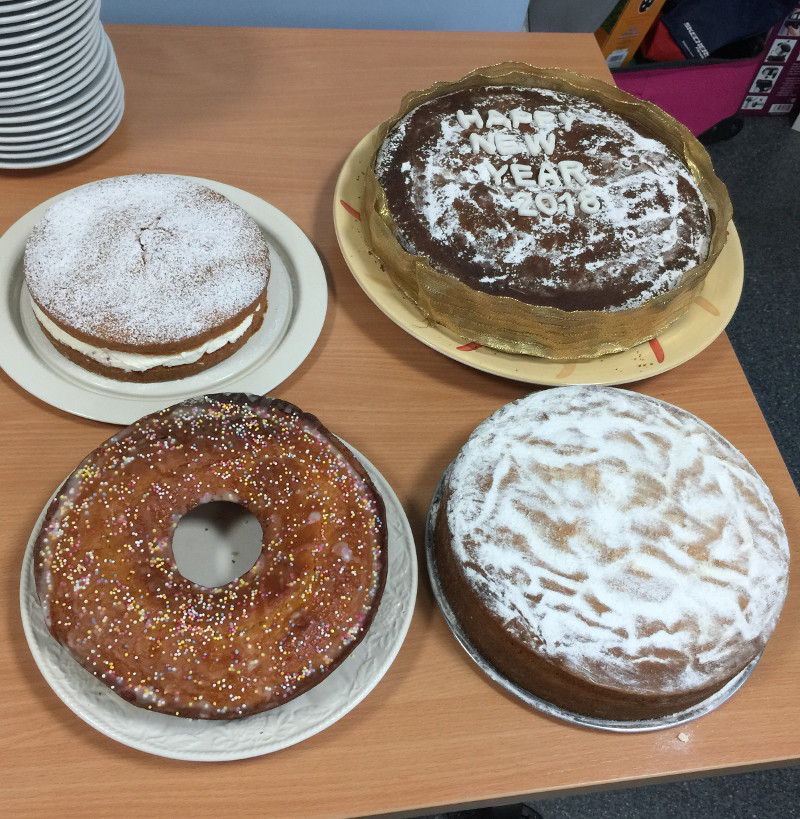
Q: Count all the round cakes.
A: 4